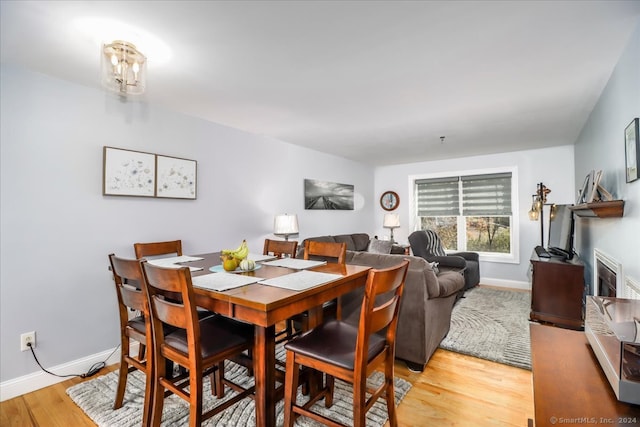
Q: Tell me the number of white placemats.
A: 6